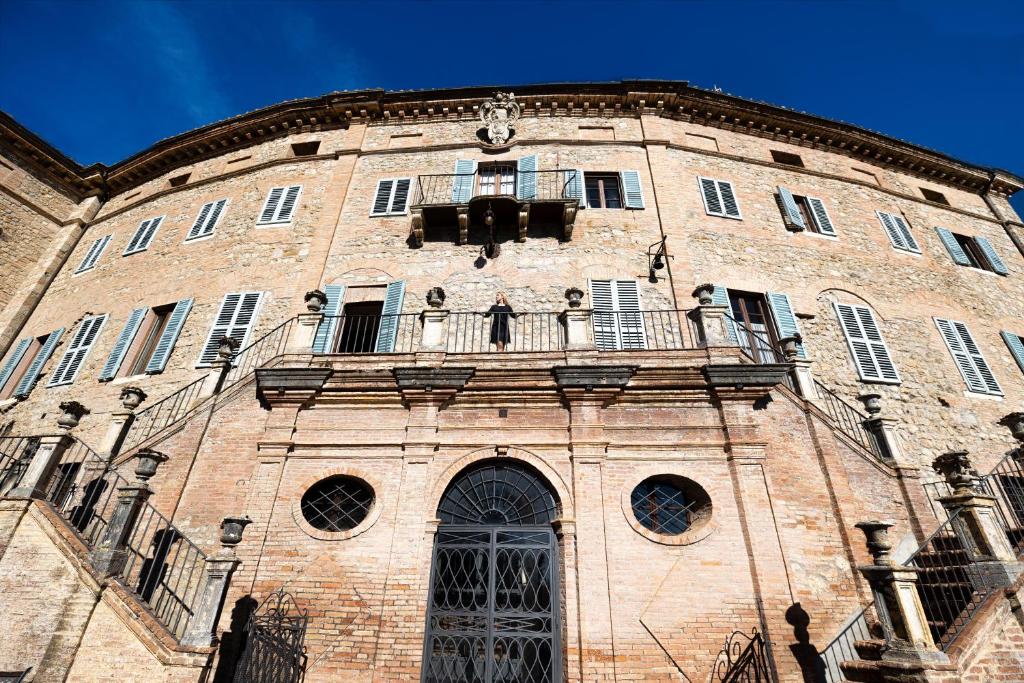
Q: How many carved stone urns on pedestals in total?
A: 14